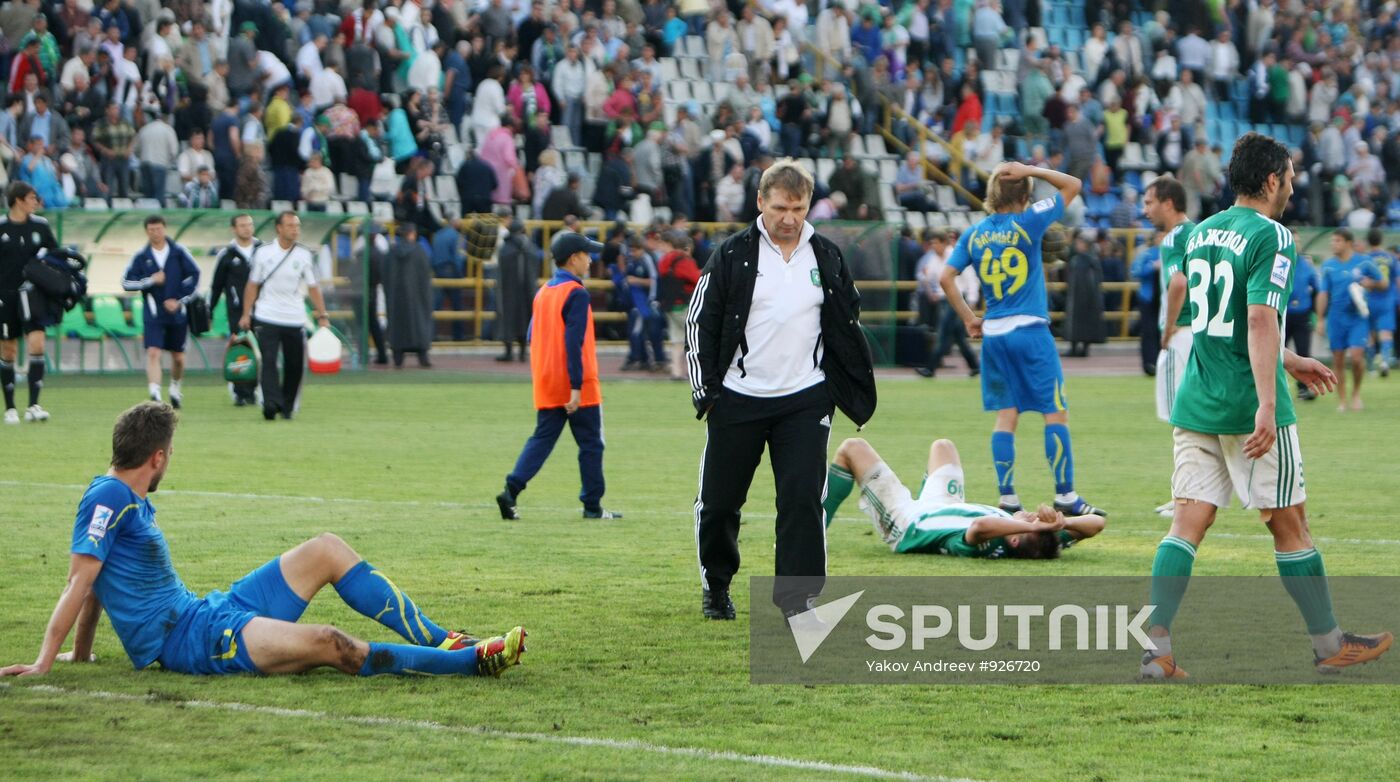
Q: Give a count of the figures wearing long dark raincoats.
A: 3